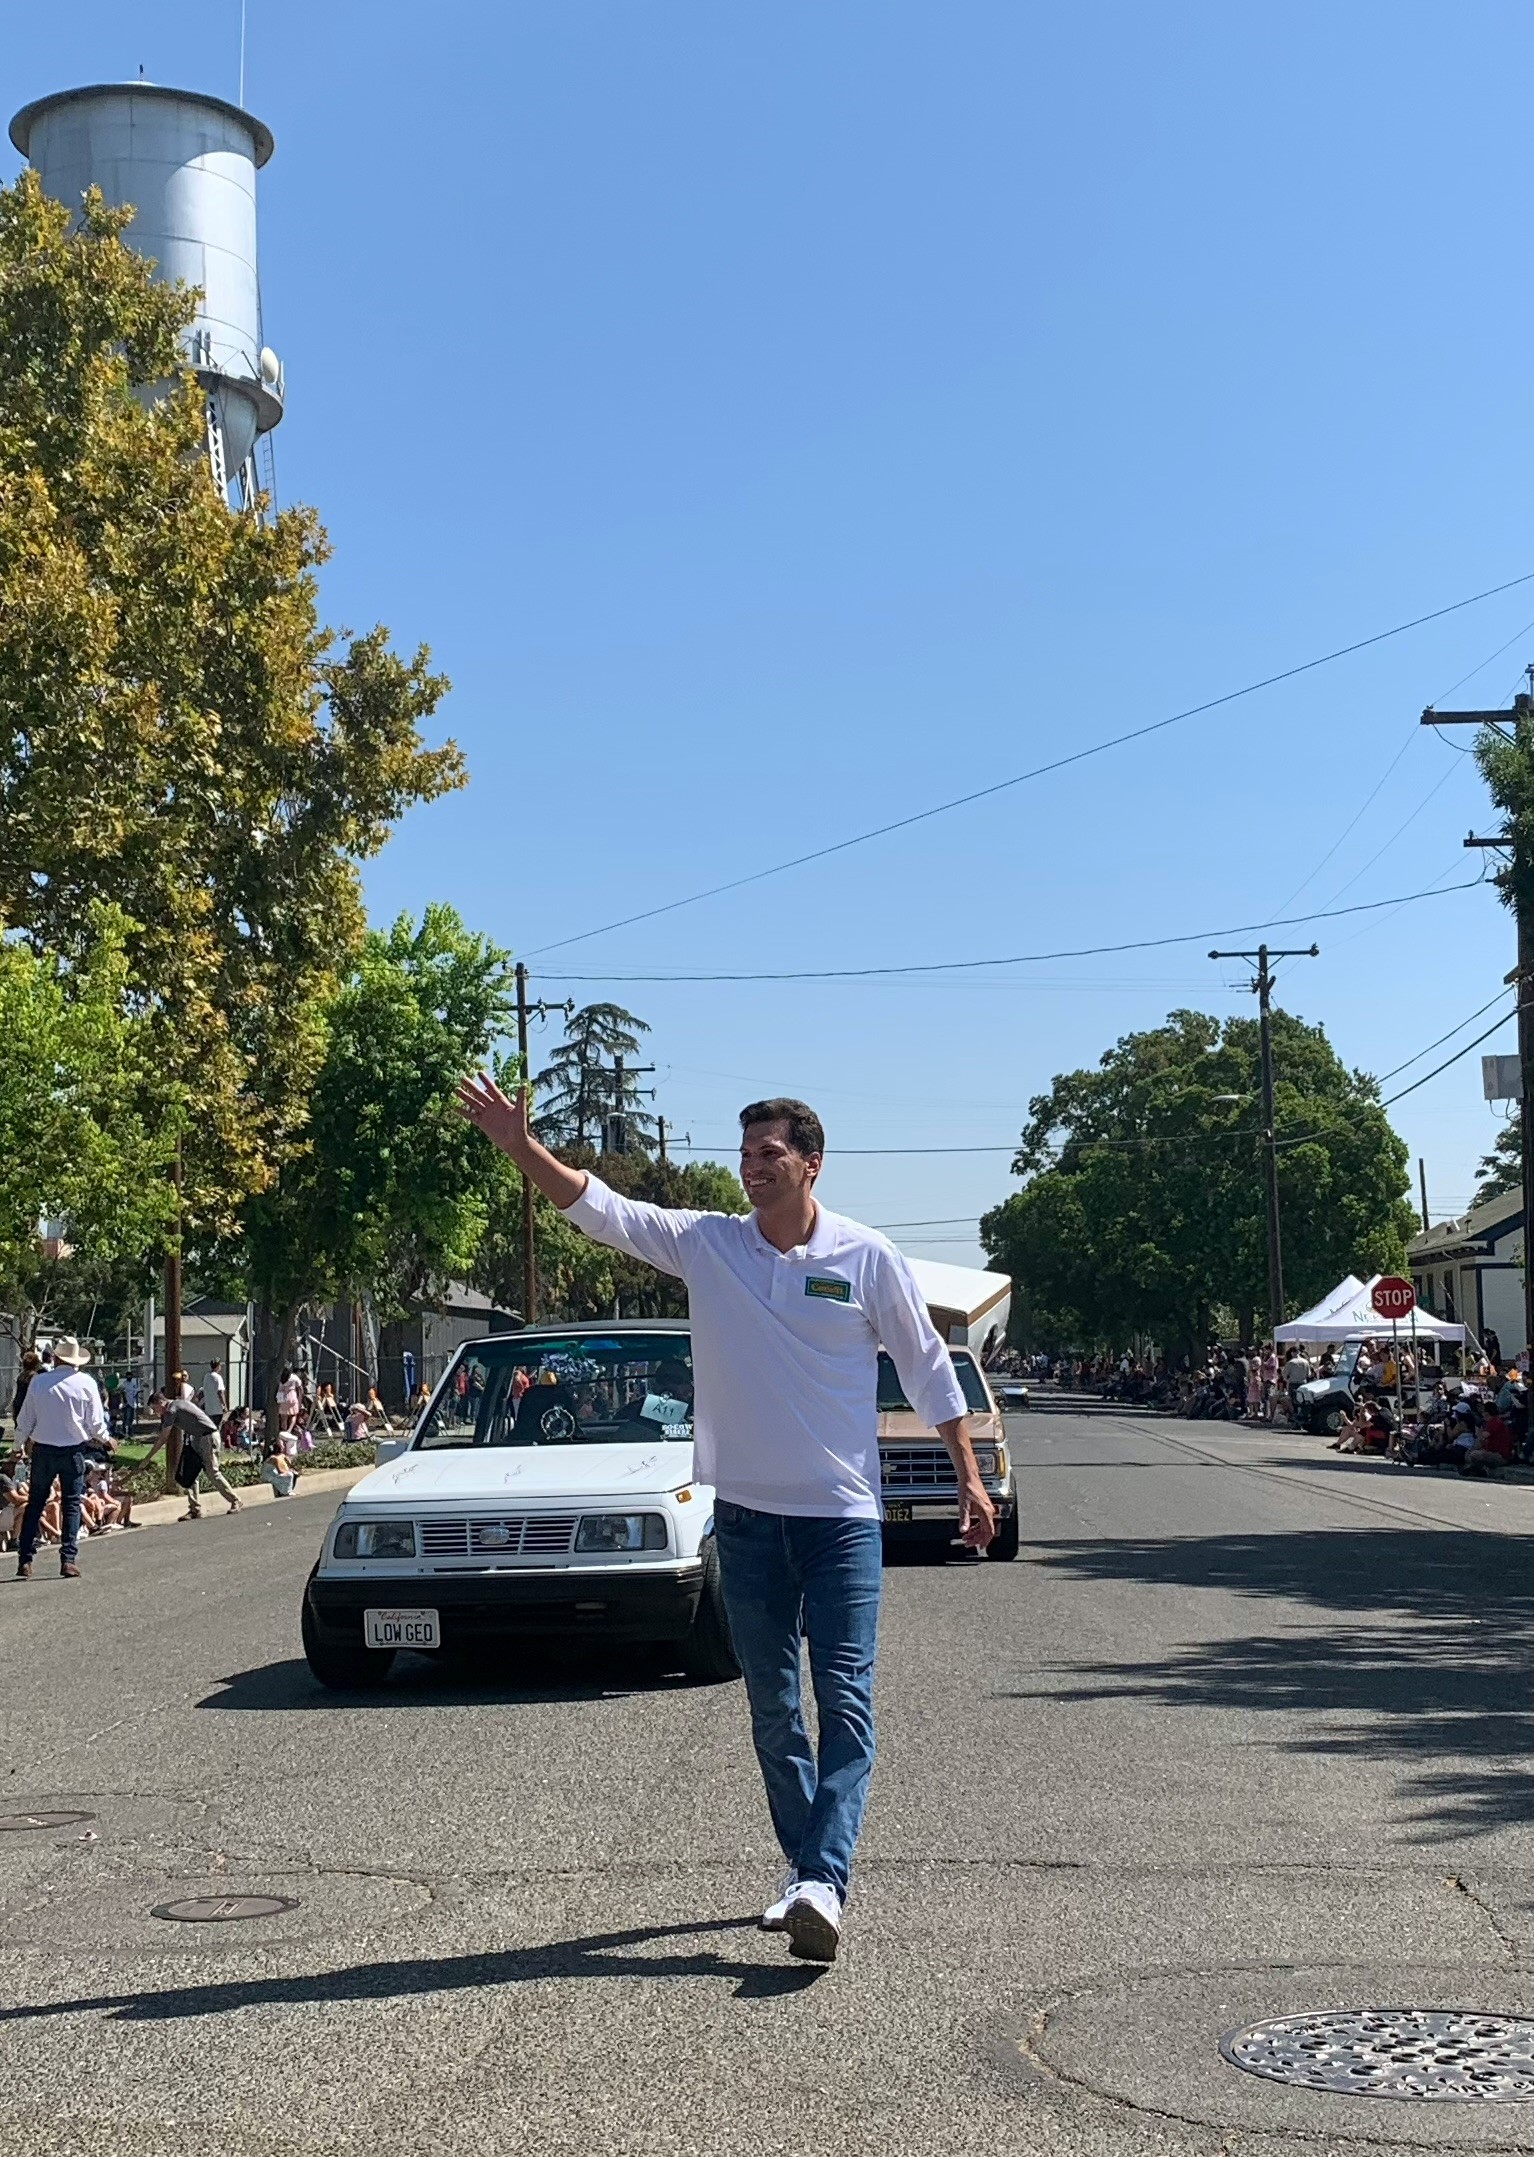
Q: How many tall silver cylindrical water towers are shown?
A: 1